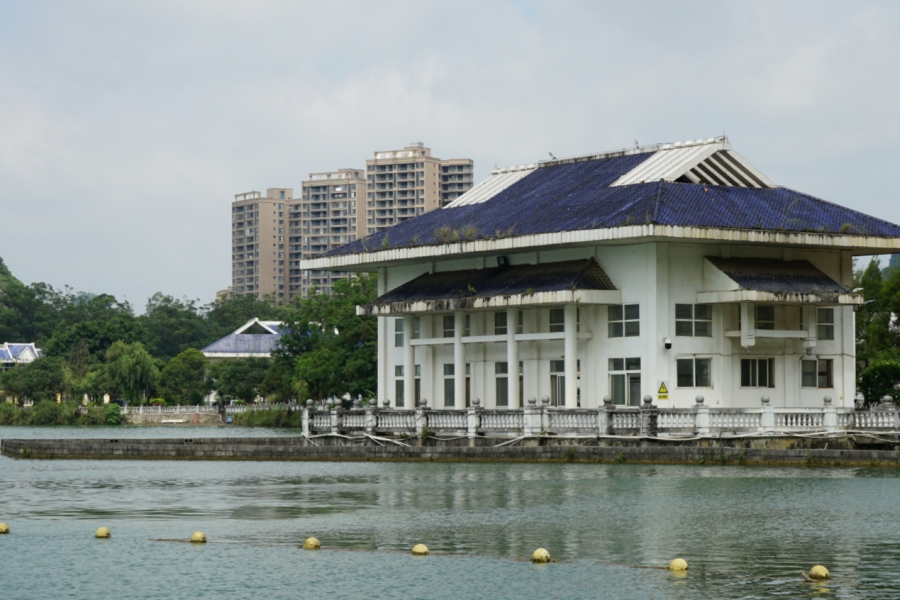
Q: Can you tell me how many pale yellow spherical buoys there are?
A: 8